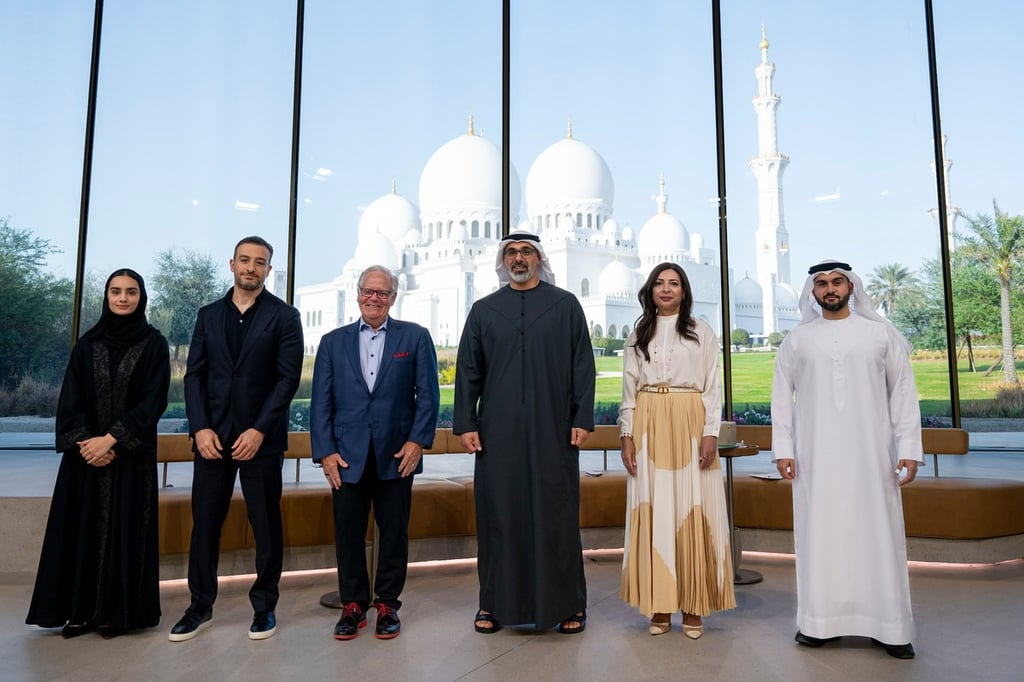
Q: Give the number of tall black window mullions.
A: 5